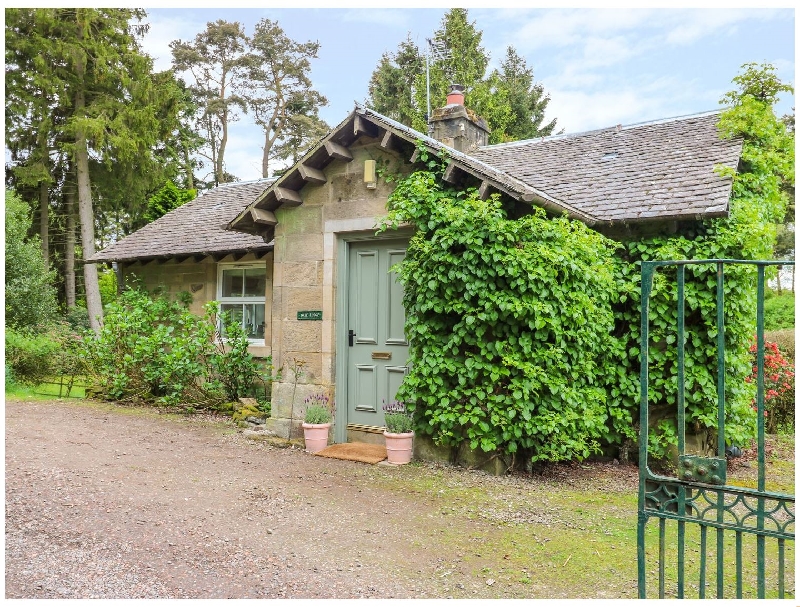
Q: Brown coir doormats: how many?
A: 1